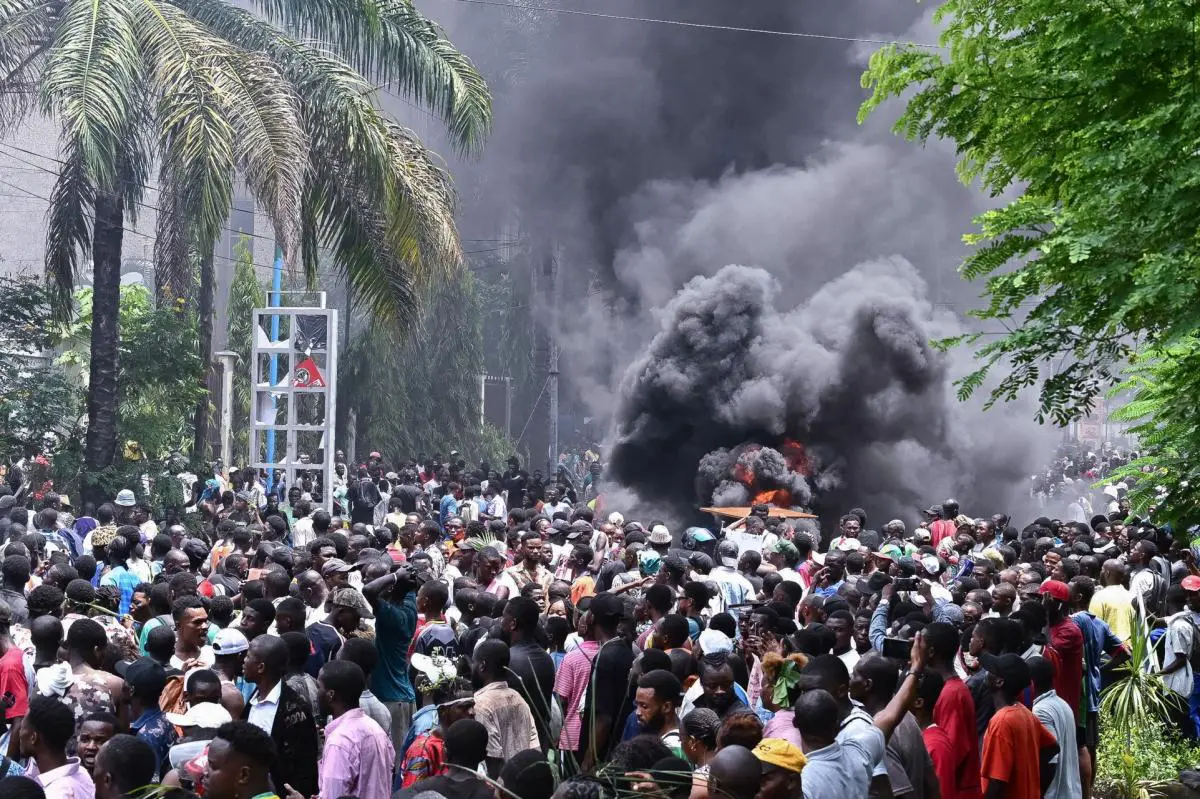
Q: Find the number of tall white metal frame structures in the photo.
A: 1